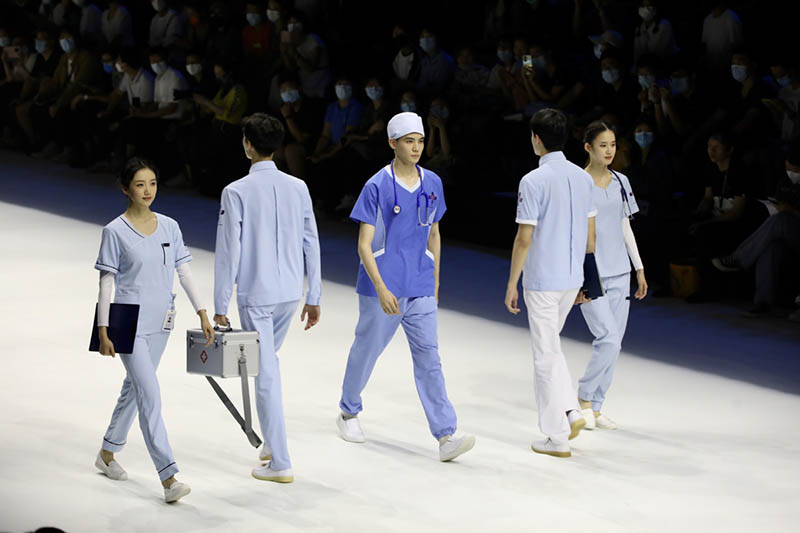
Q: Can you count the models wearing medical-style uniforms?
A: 5